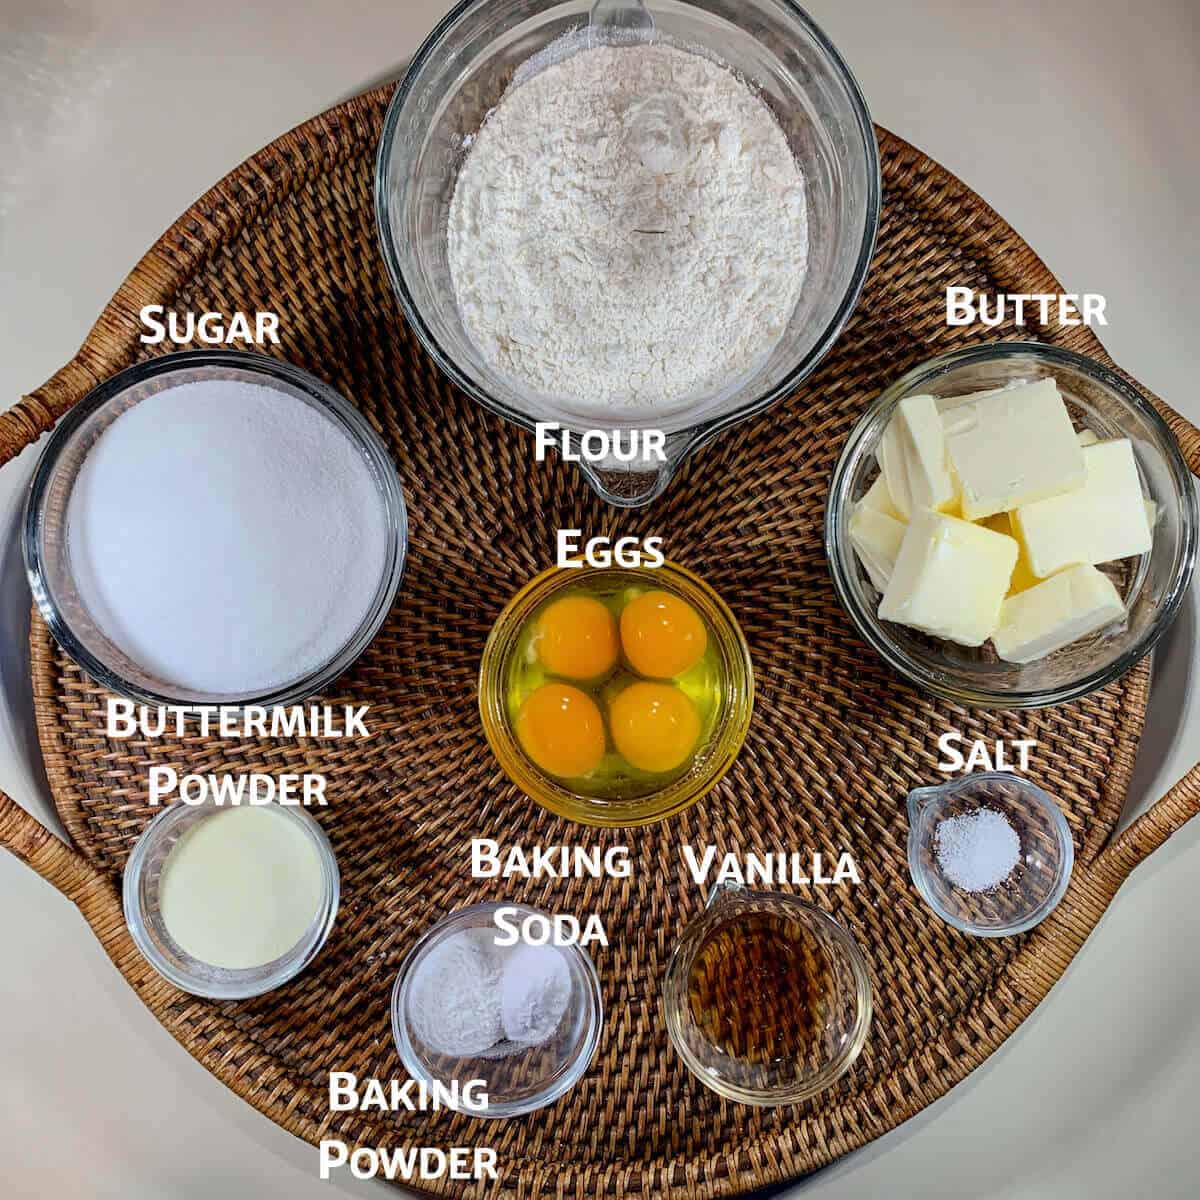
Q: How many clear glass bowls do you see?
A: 8